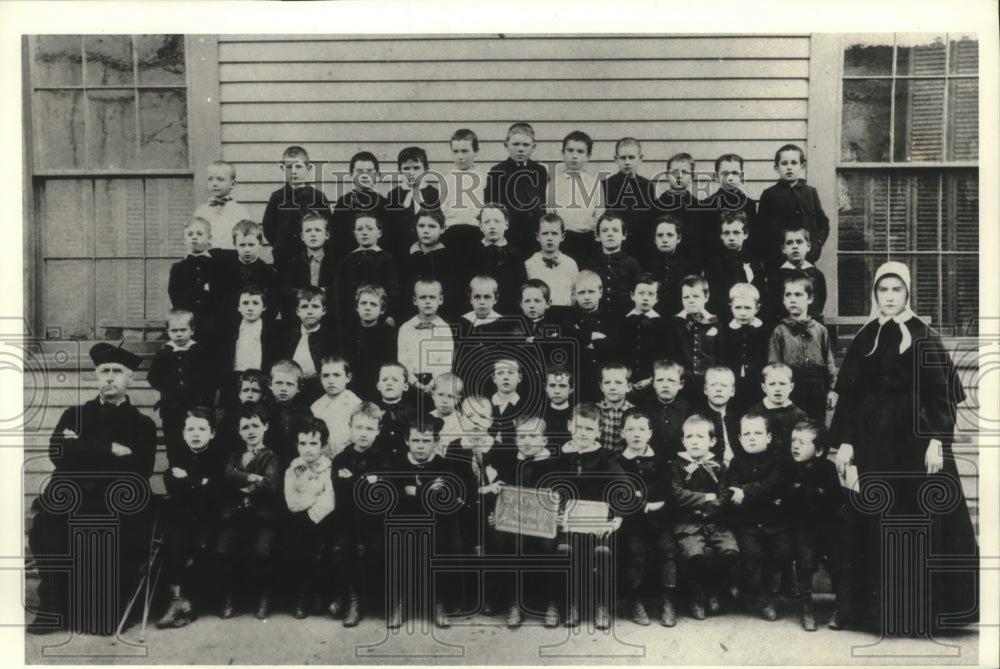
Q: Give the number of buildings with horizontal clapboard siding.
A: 1